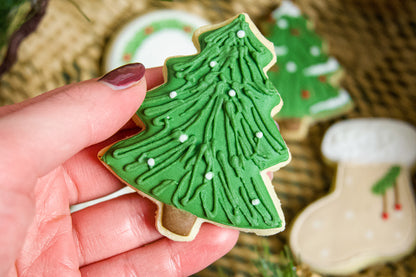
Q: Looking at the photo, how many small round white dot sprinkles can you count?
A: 9